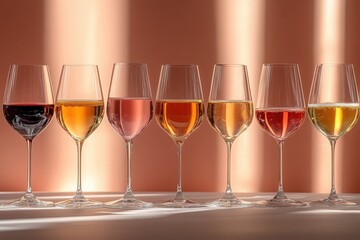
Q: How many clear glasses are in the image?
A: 7